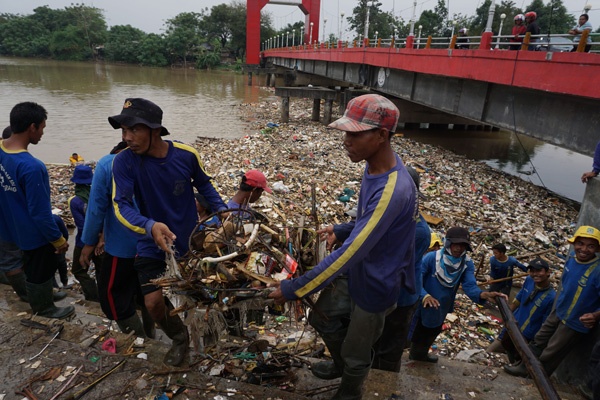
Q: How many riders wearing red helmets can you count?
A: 1